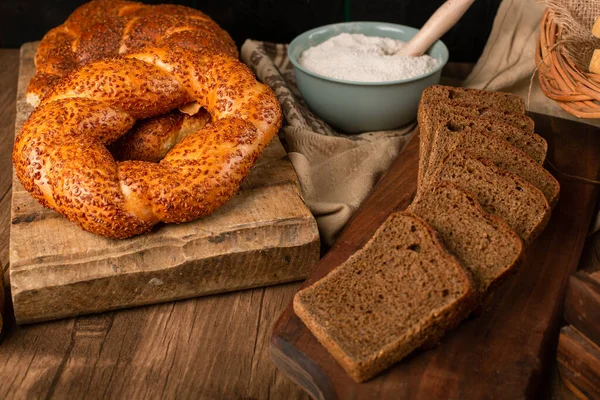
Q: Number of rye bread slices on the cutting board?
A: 7